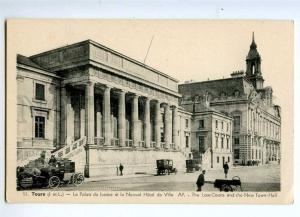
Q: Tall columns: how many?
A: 8